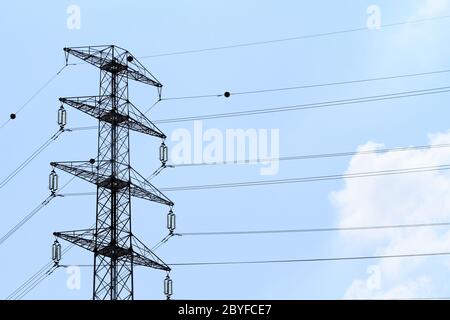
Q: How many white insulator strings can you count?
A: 6